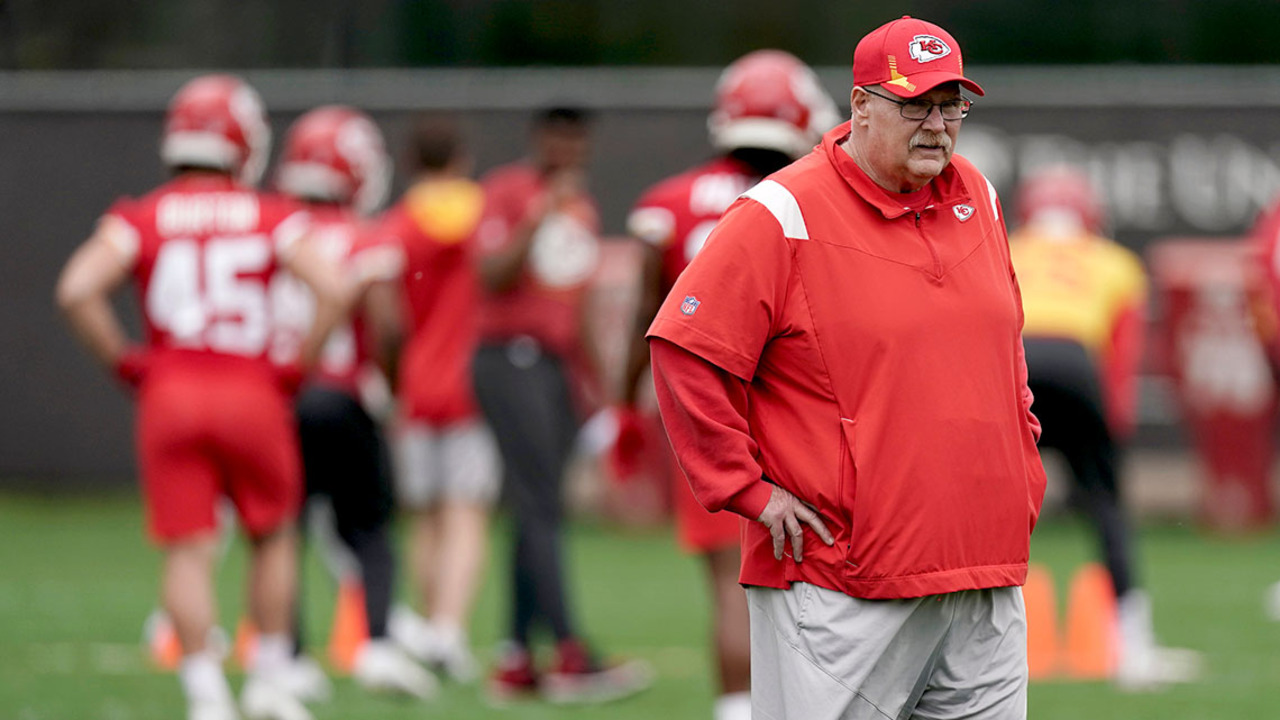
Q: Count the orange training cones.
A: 5